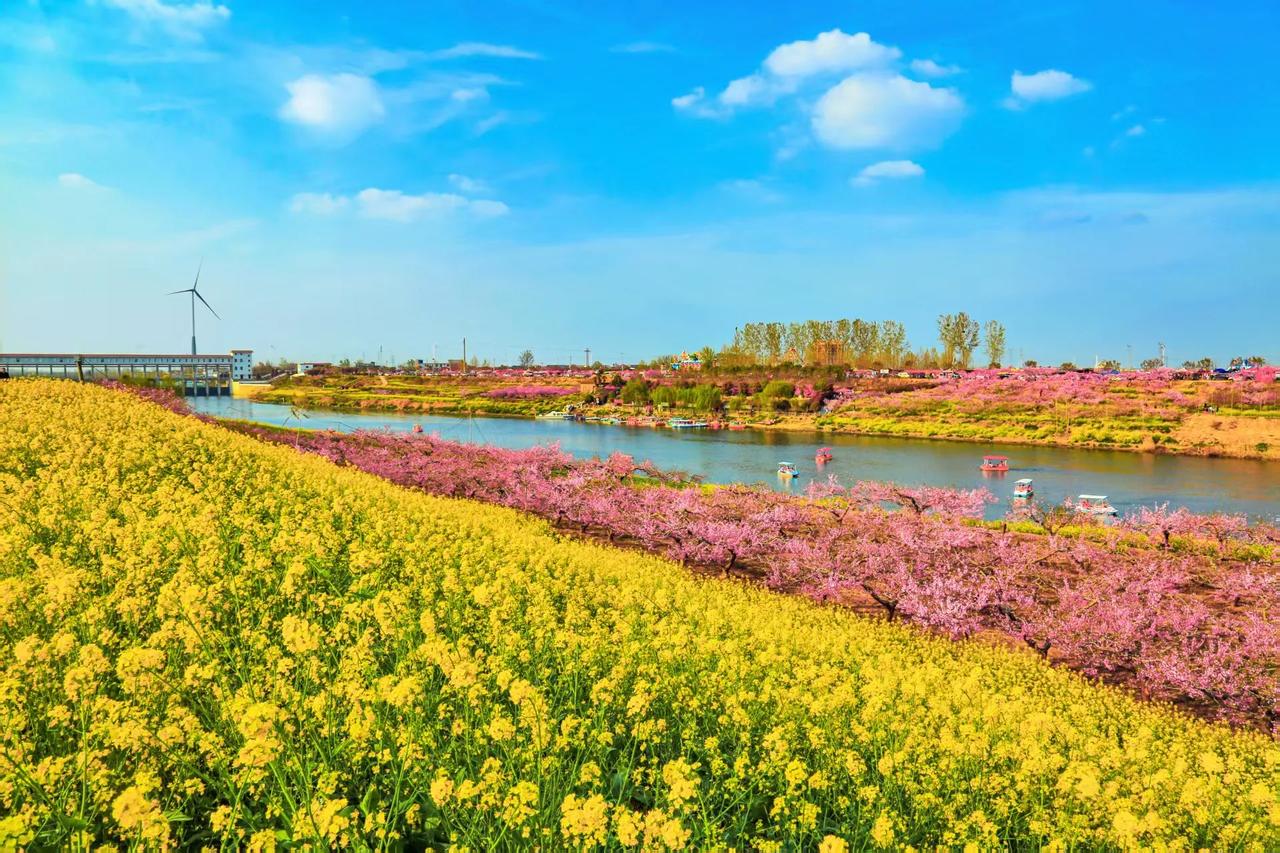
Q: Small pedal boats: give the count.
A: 5